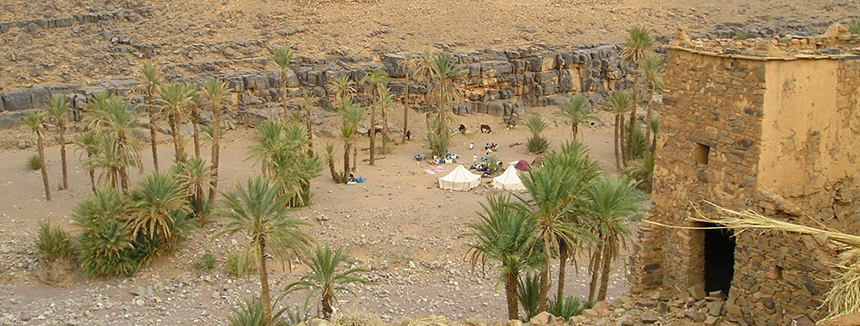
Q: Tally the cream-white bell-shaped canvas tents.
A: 2